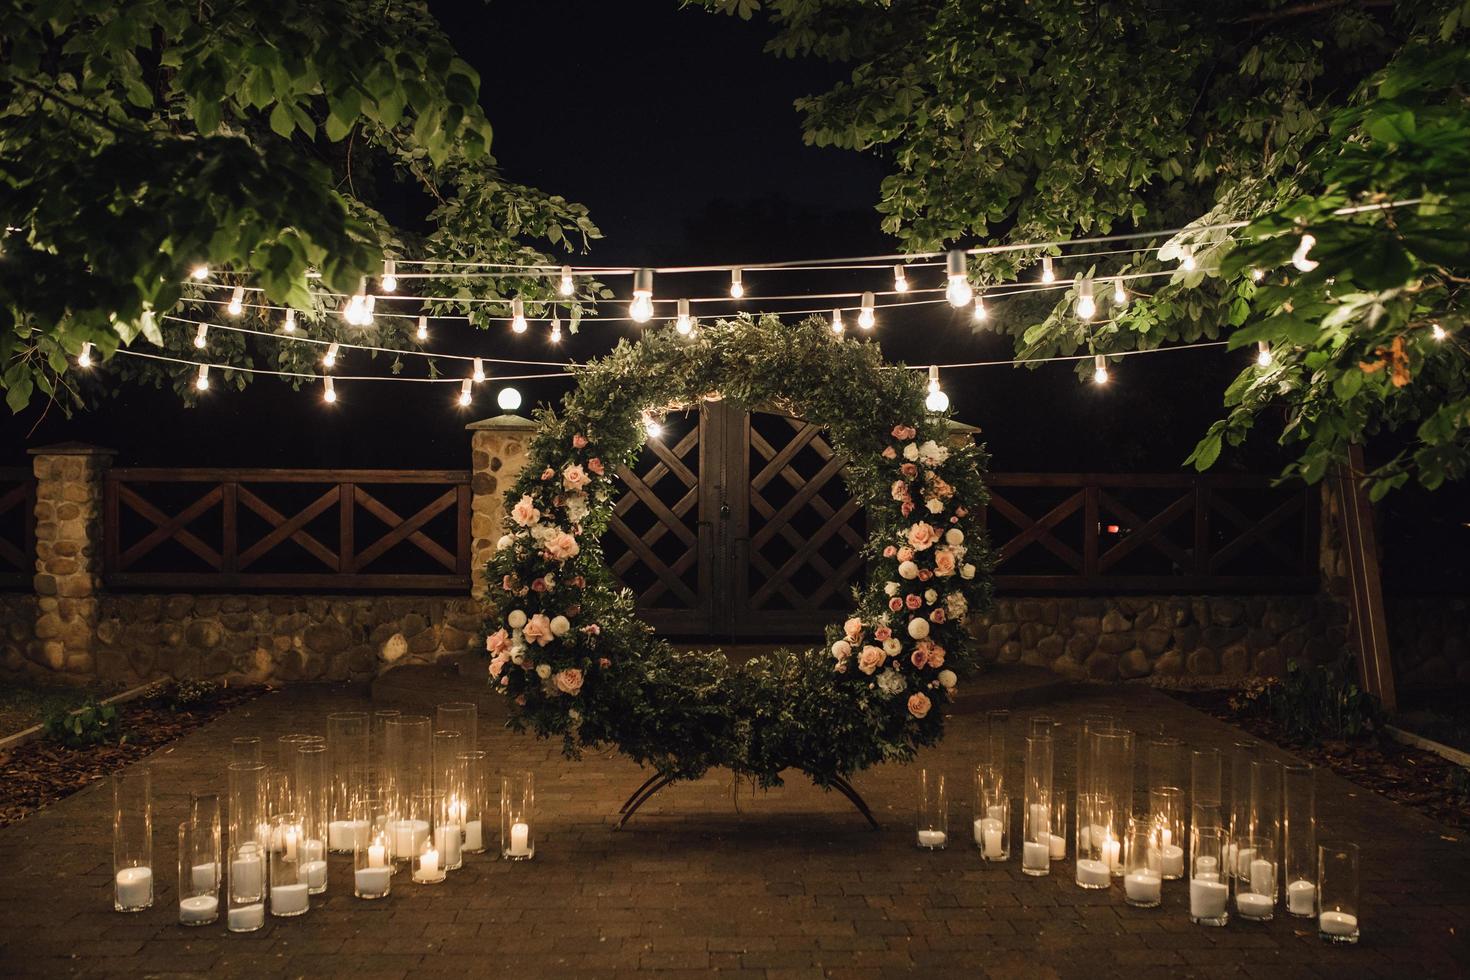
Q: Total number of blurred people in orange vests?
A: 0